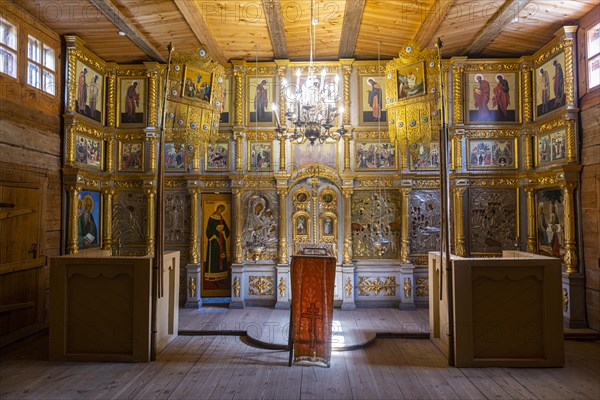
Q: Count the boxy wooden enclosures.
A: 2